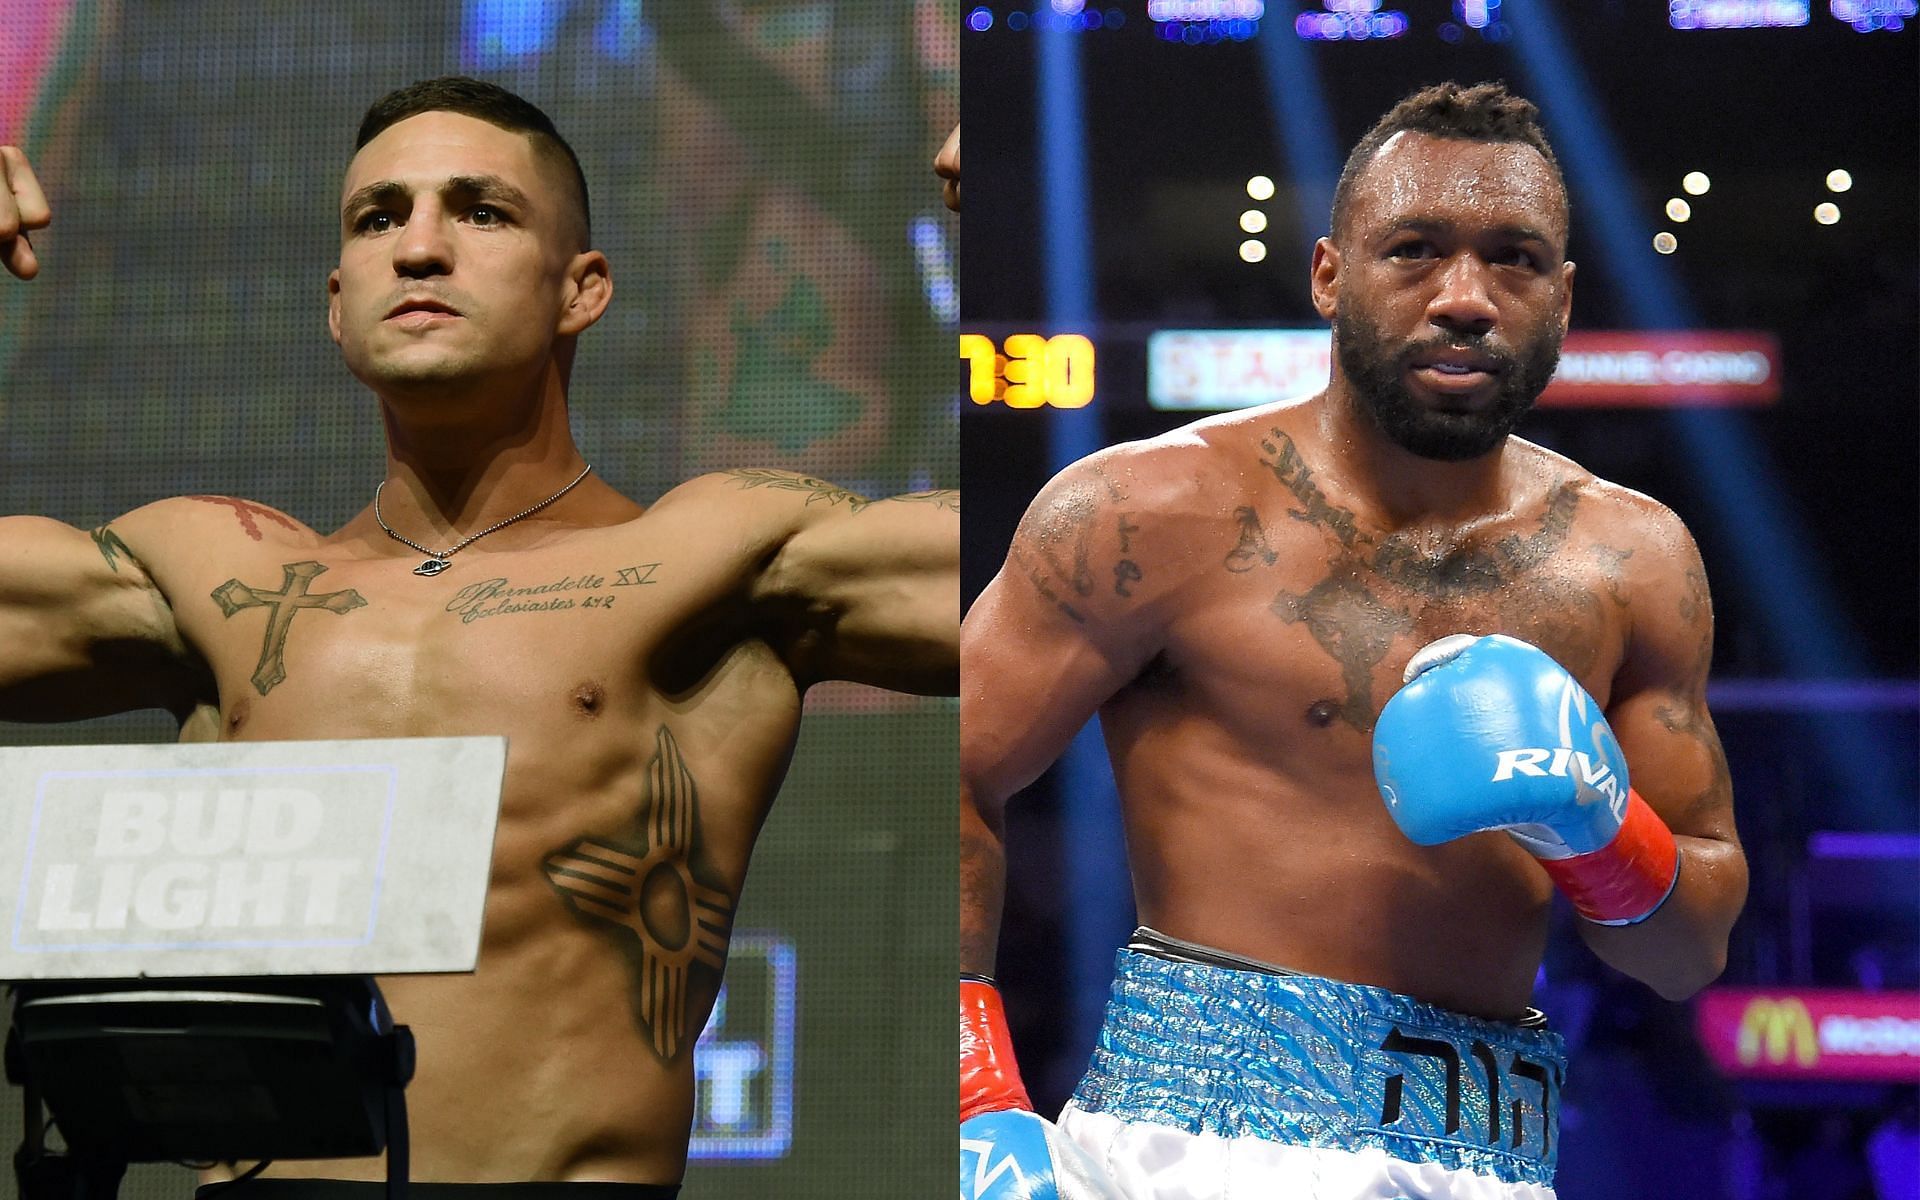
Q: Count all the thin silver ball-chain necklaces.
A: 1